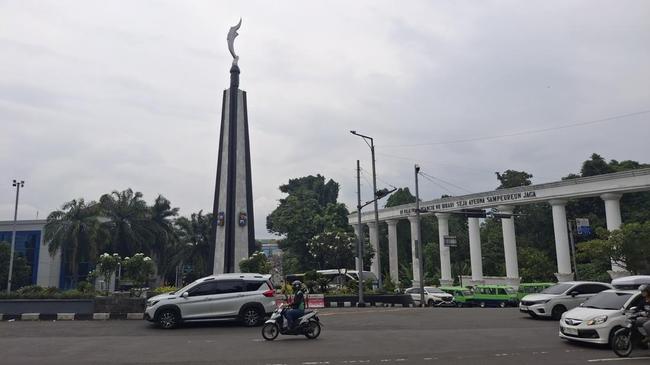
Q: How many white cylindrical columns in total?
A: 9